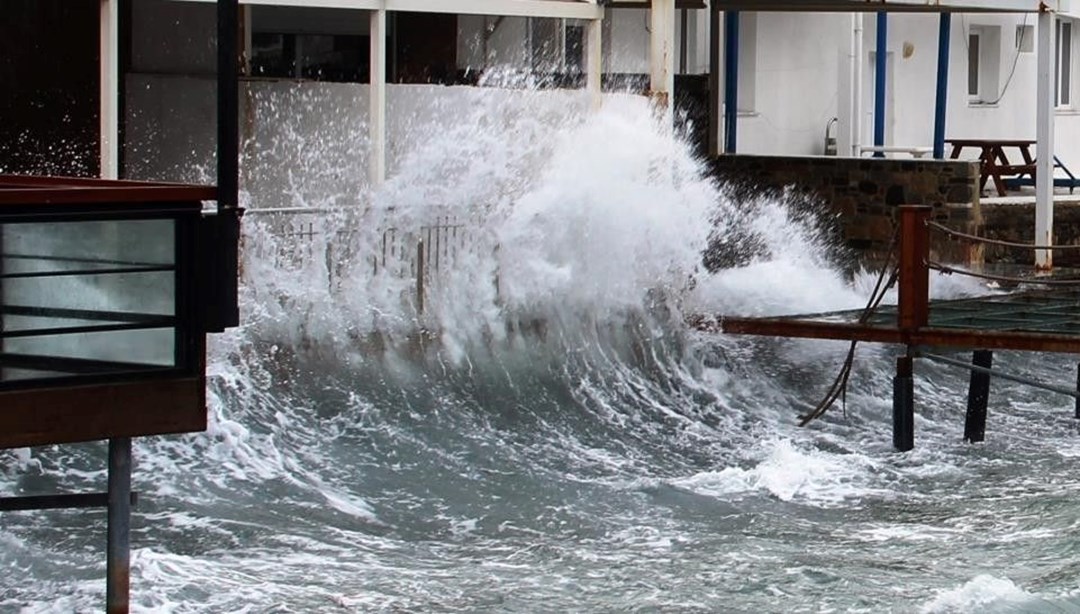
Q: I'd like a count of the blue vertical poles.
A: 3